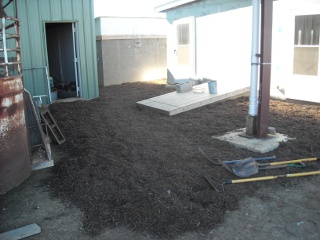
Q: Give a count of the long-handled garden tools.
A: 4